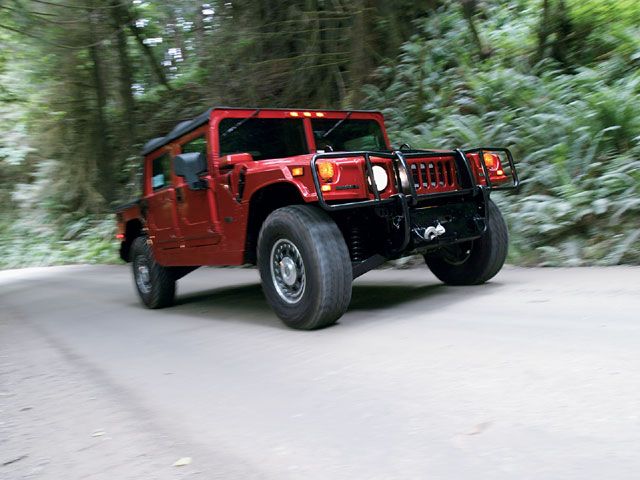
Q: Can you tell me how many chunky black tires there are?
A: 3